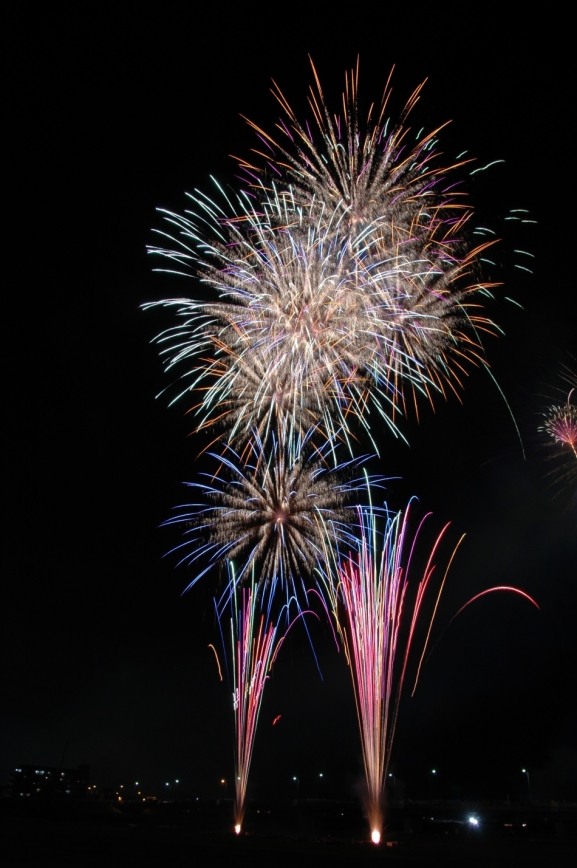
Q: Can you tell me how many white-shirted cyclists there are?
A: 0